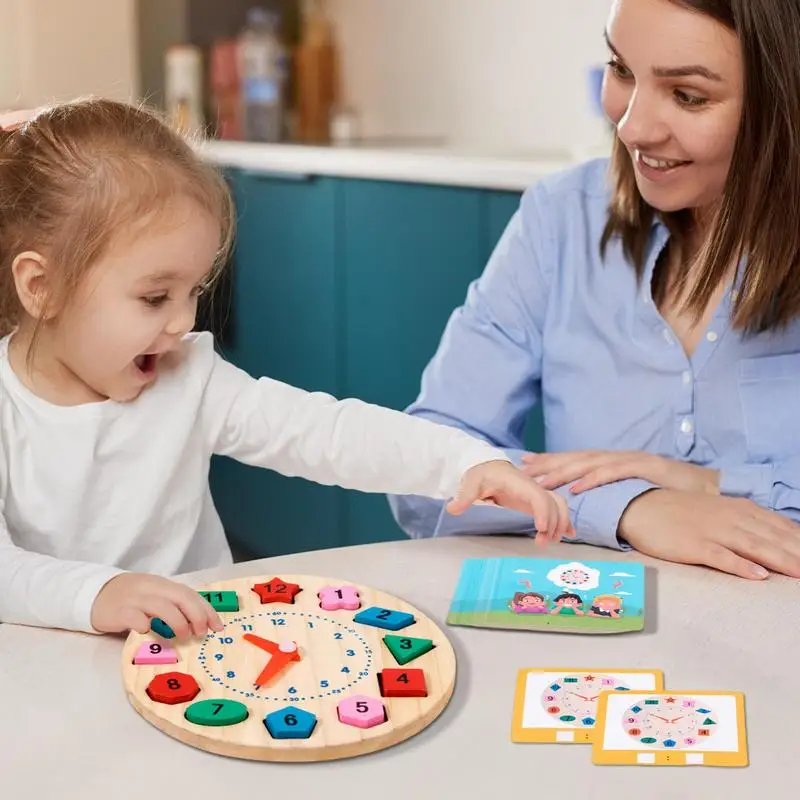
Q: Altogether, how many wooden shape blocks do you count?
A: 12